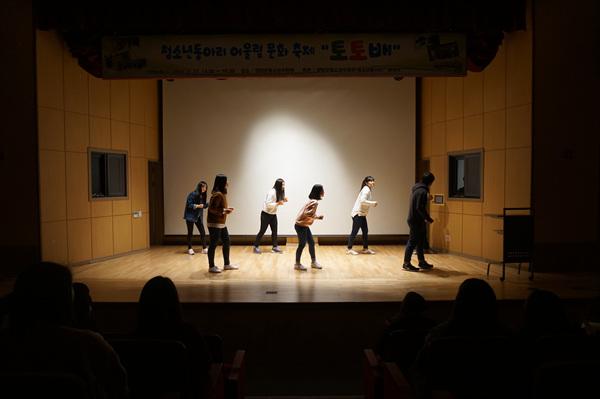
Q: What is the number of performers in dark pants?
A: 6